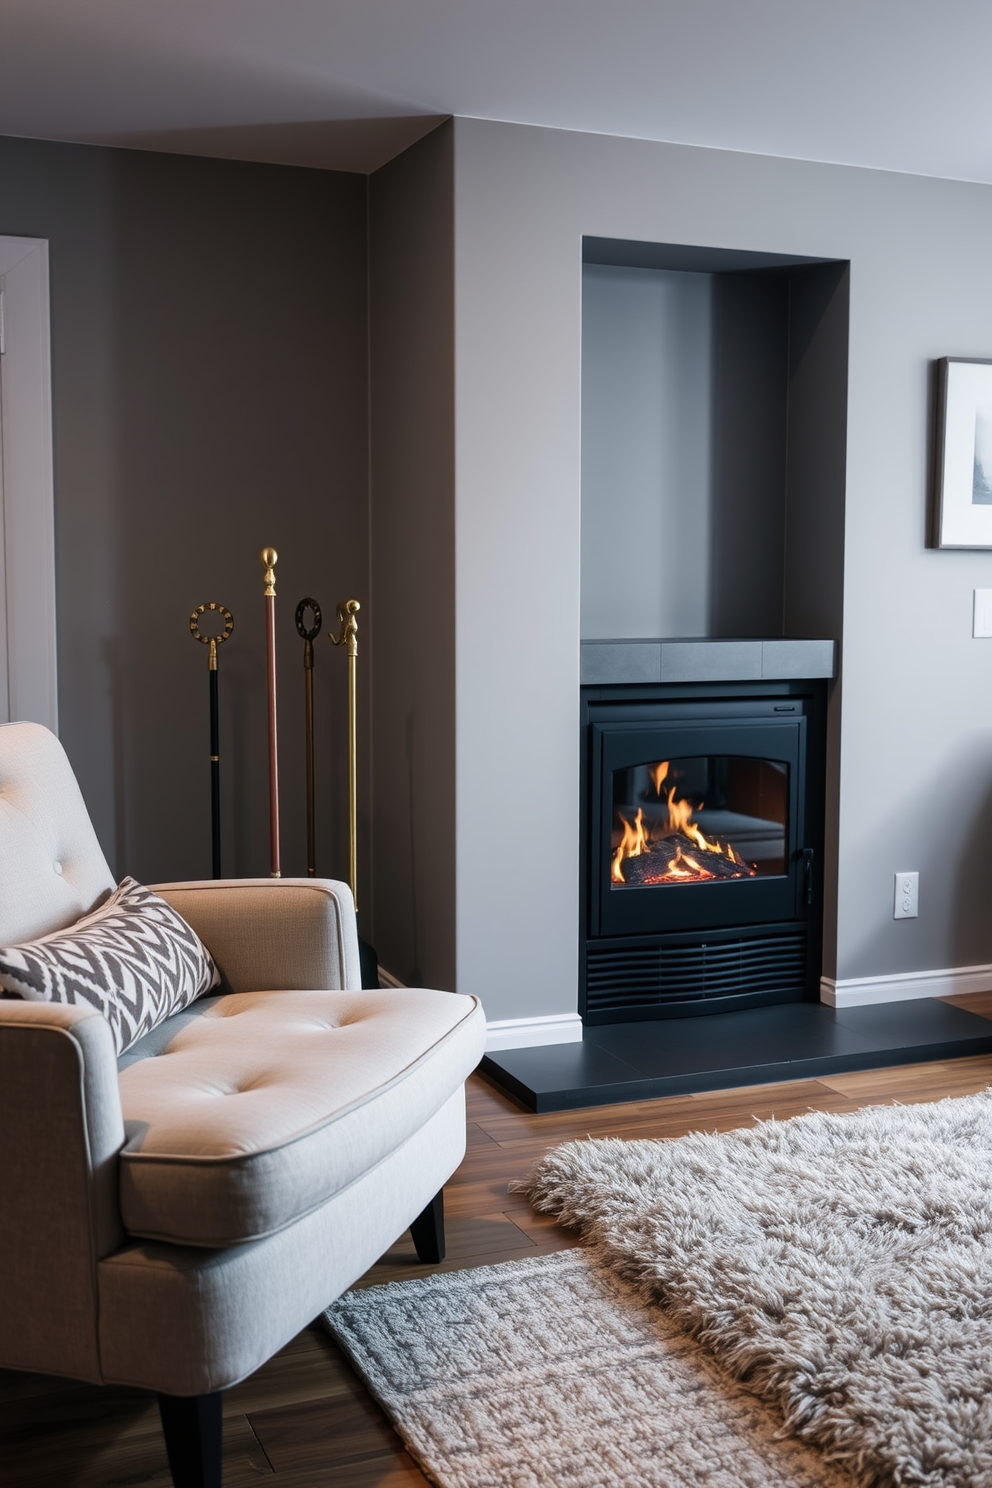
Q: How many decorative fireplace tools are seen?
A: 4